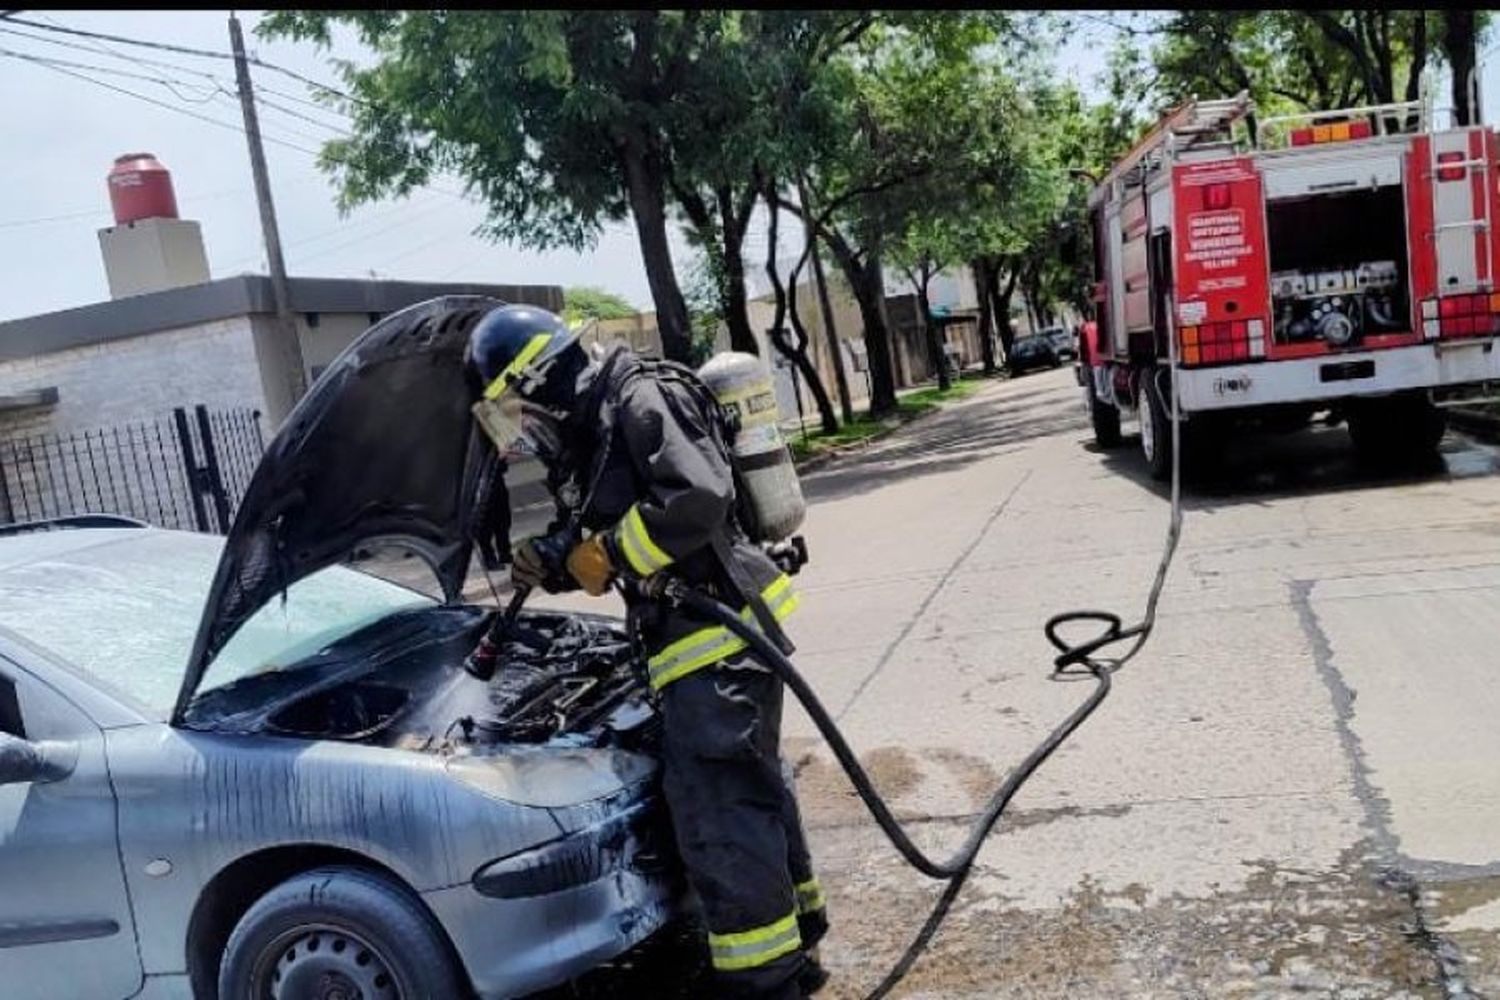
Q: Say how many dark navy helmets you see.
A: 1